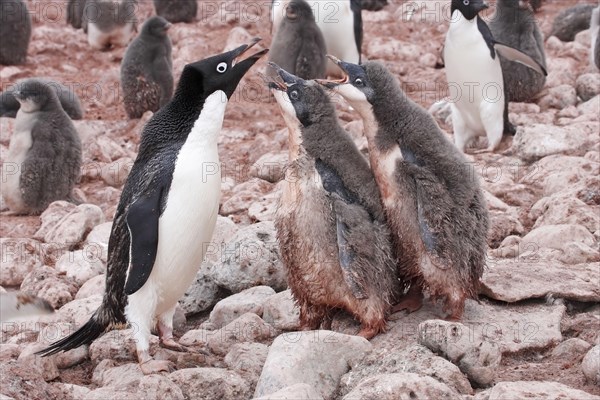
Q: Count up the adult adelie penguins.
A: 3